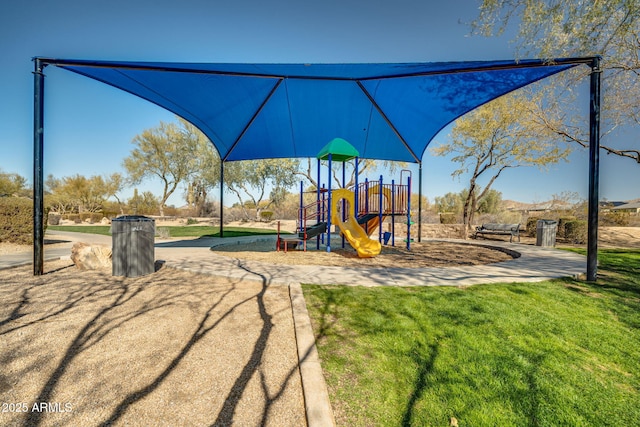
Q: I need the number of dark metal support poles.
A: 4